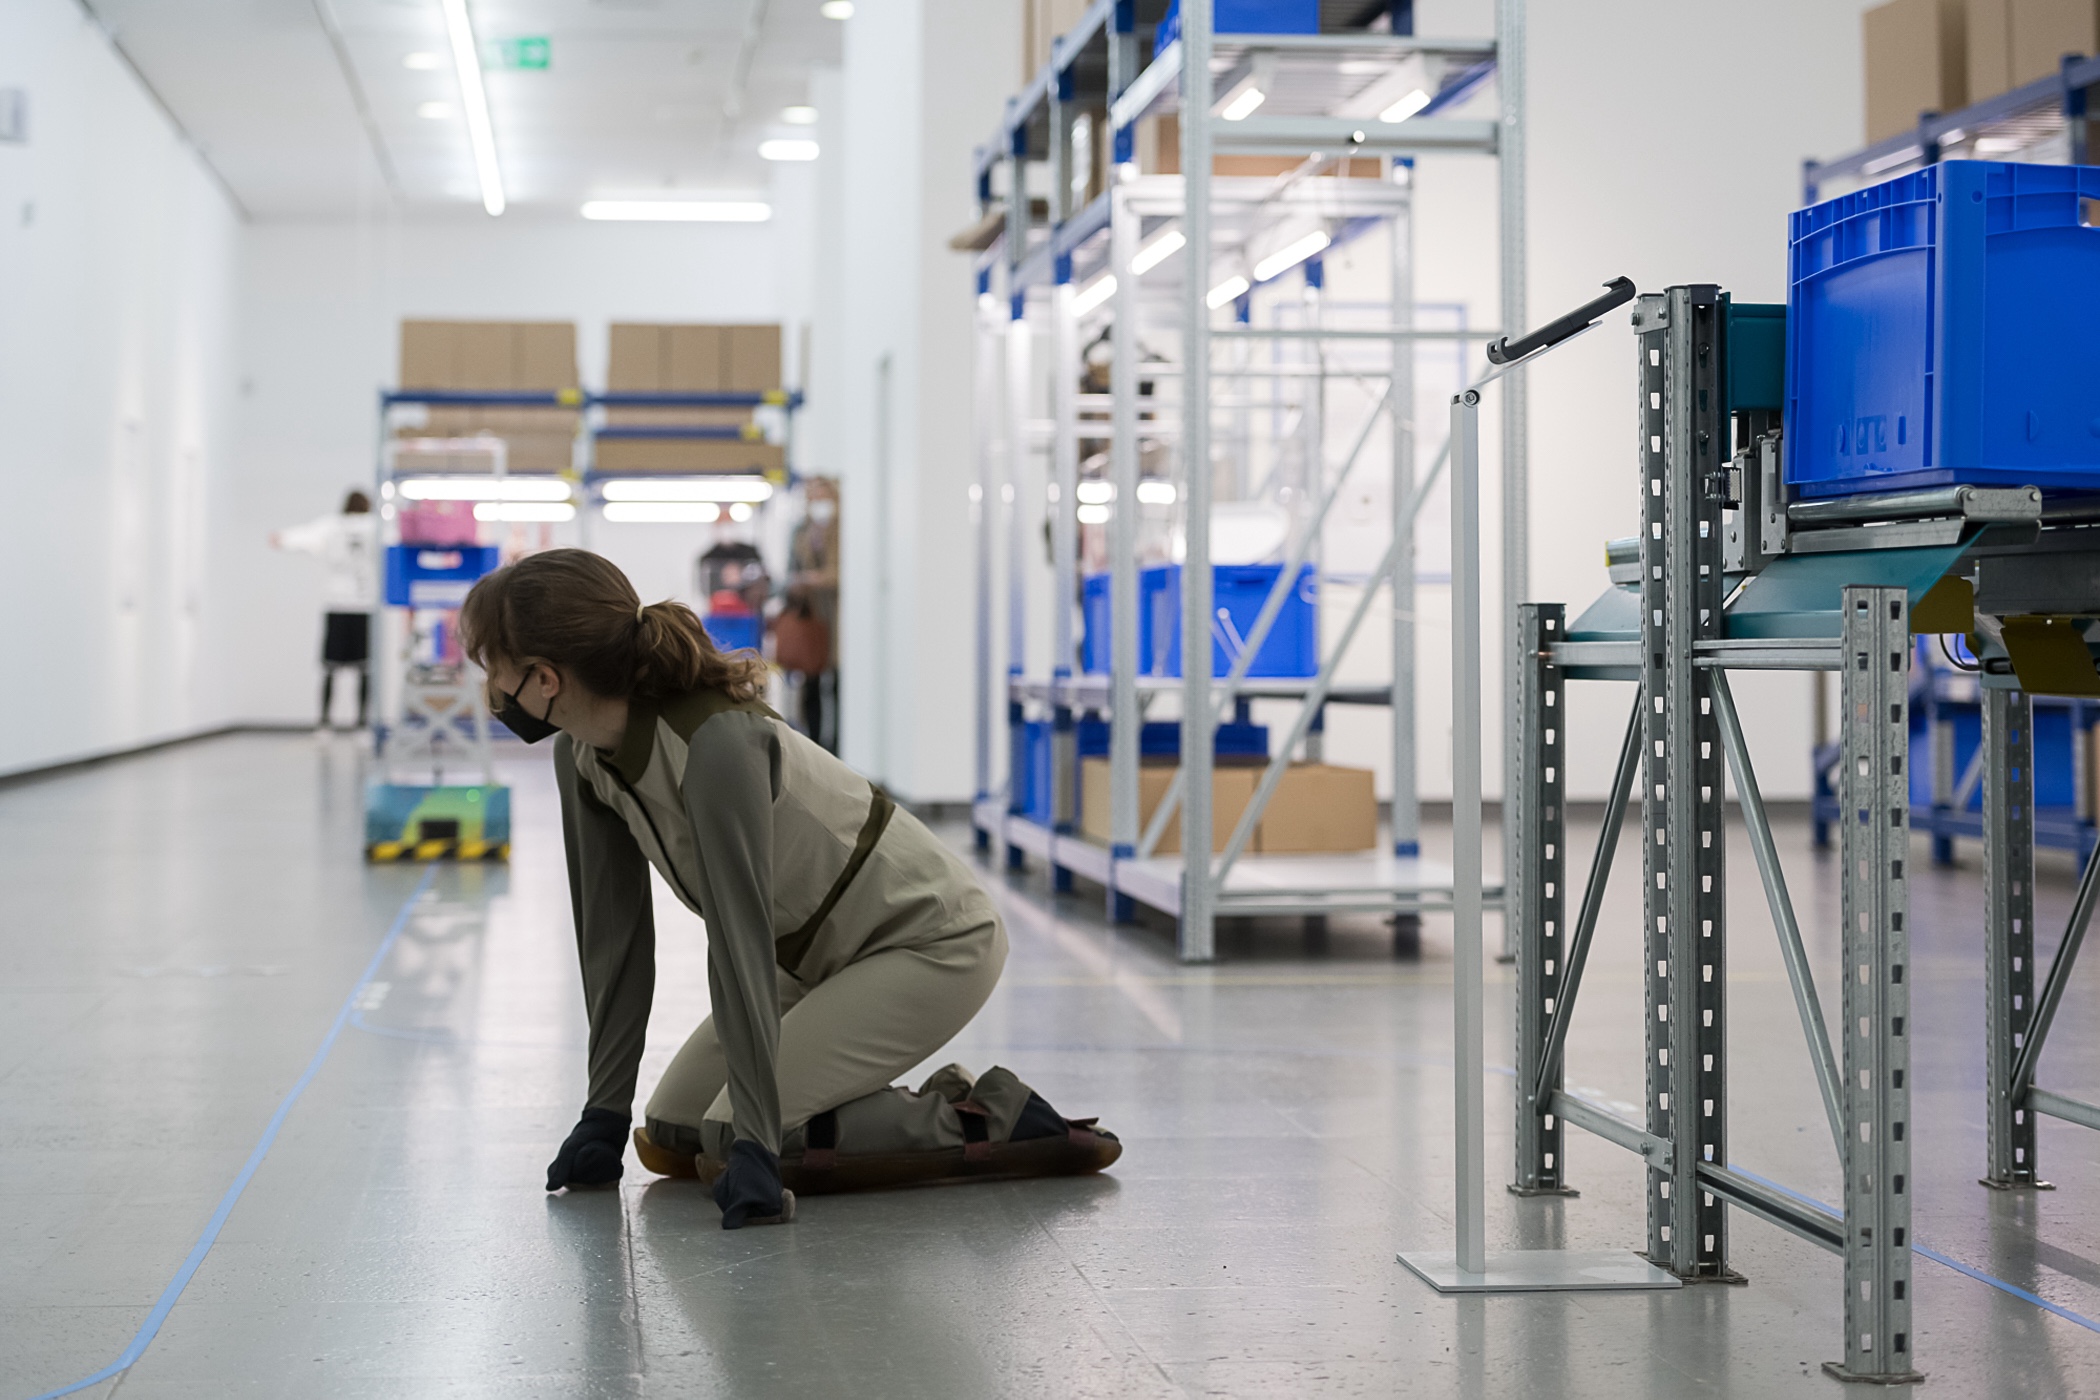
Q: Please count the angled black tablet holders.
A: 1